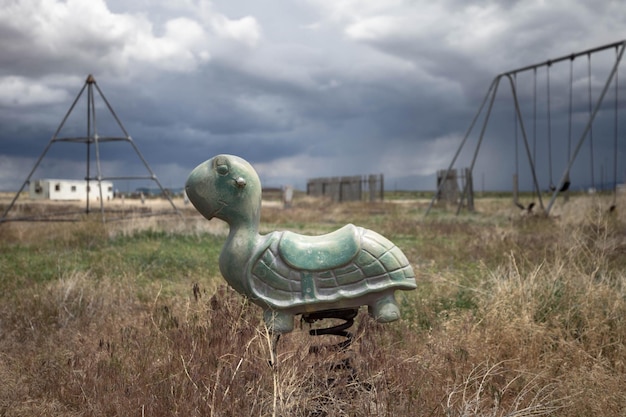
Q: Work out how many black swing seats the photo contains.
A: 3